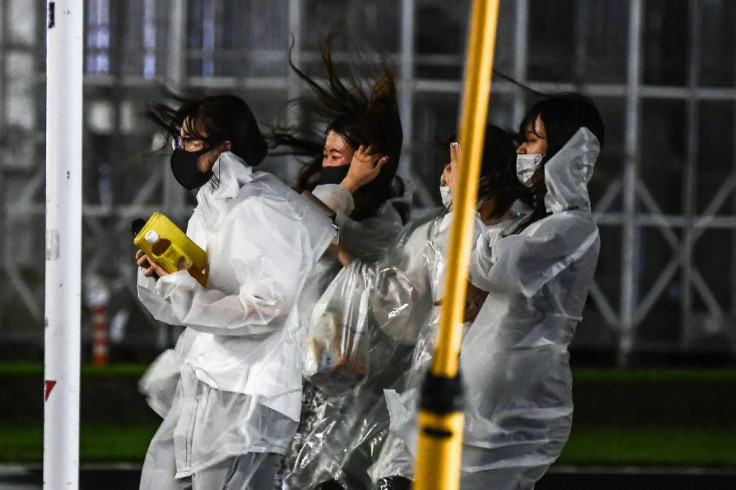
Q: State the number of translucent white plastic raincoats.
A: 4